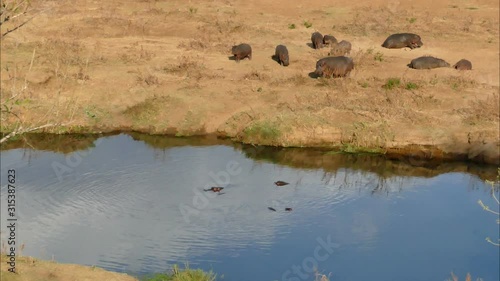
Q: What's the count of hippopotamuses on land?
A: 9